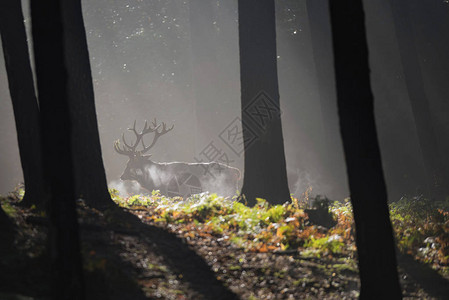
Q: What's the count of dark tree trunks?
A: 5